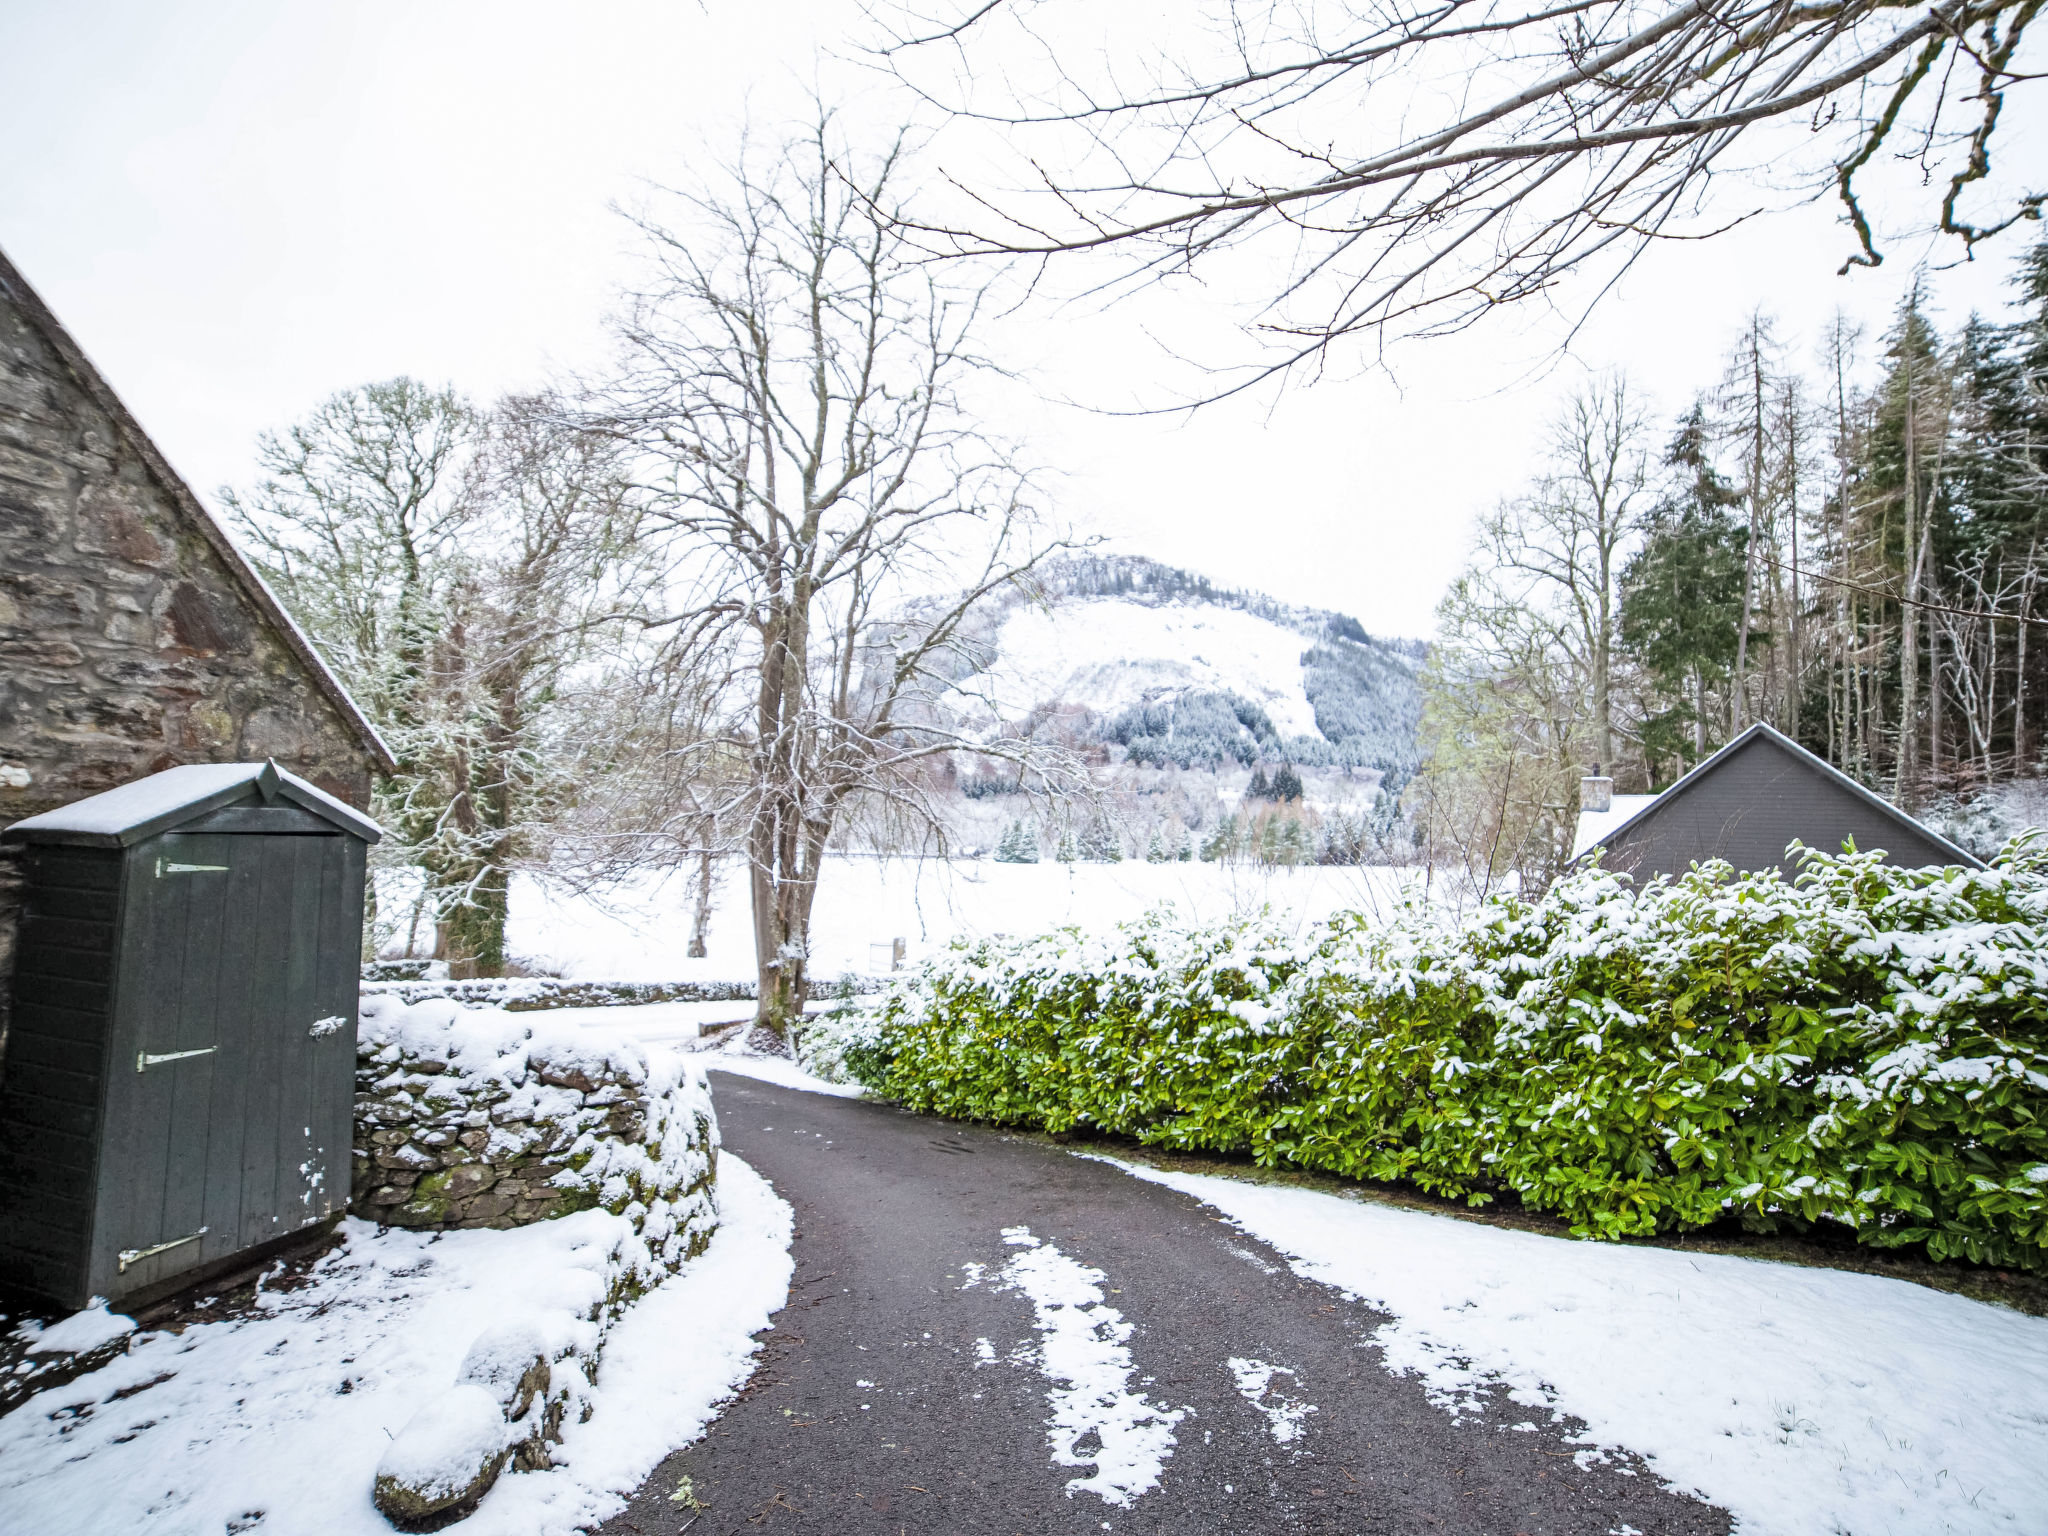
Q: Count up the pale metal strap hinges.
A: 3